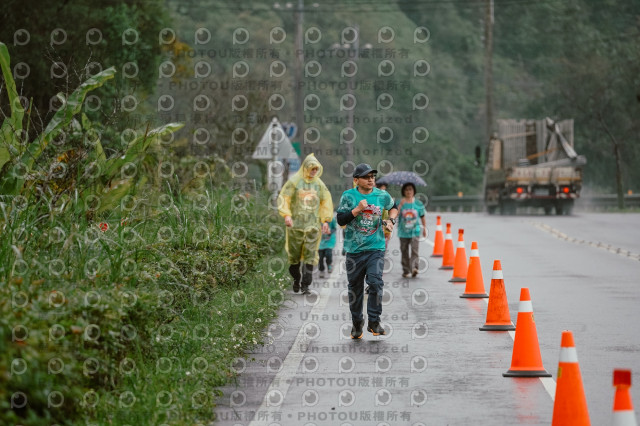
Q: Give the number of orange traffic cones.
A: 8